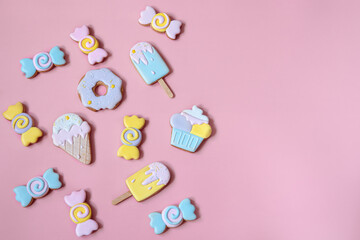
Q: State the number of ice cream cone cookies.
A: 1